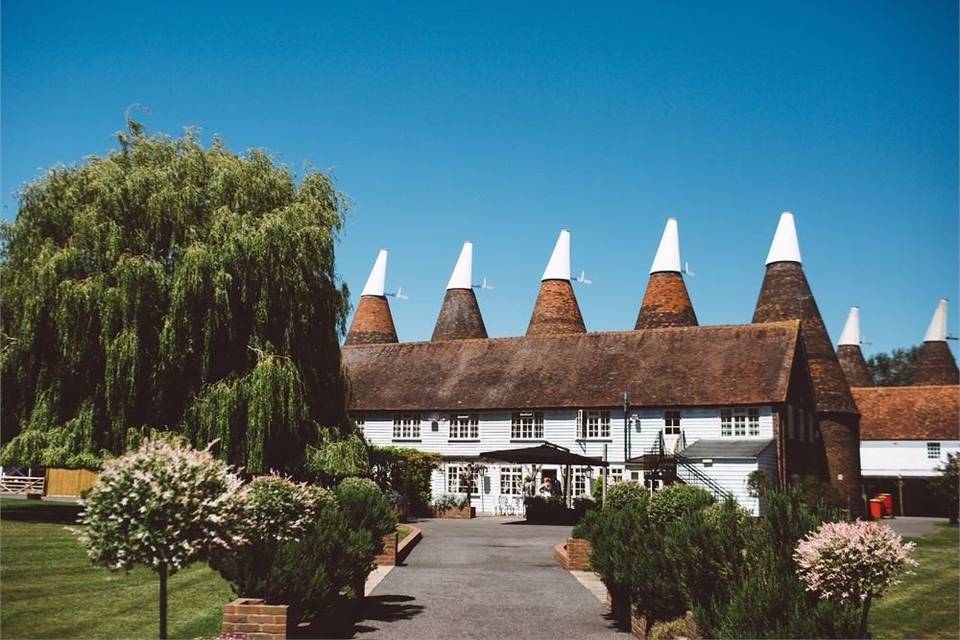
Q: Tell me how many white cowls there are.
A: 7